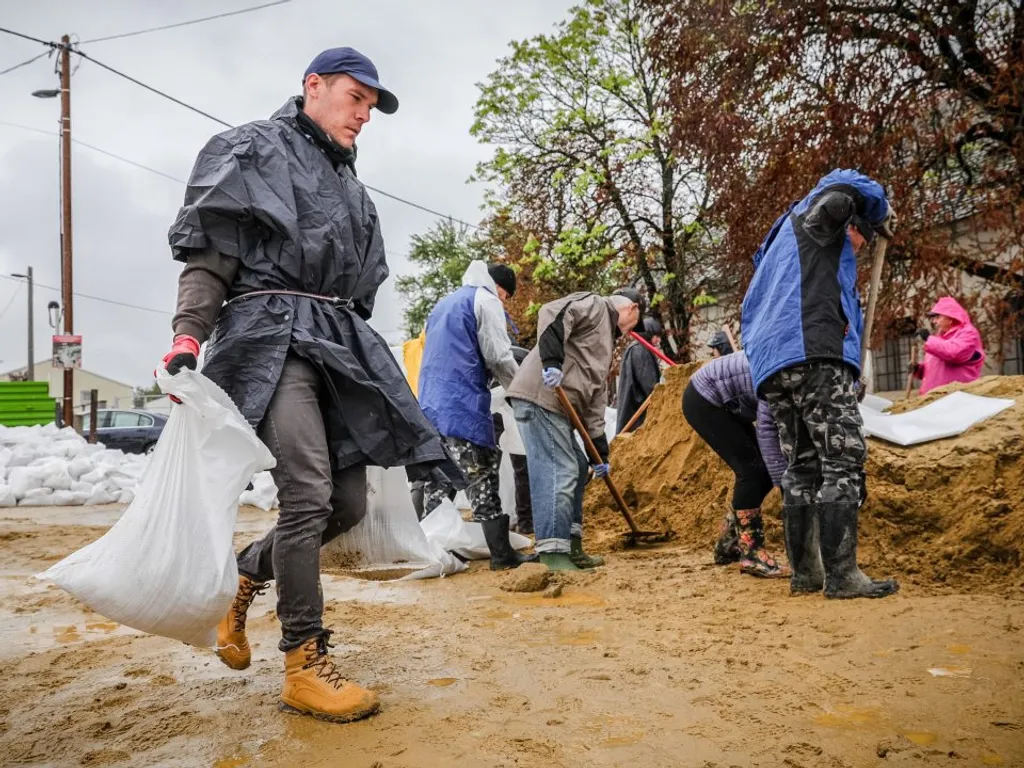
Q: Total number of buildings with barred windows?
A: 1